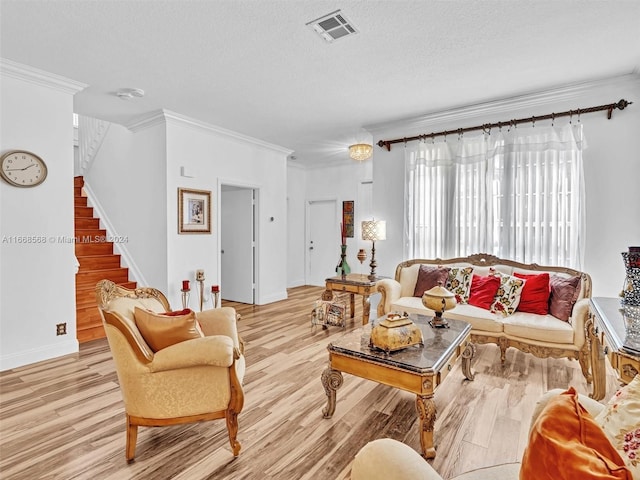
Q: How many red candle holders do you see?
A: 2